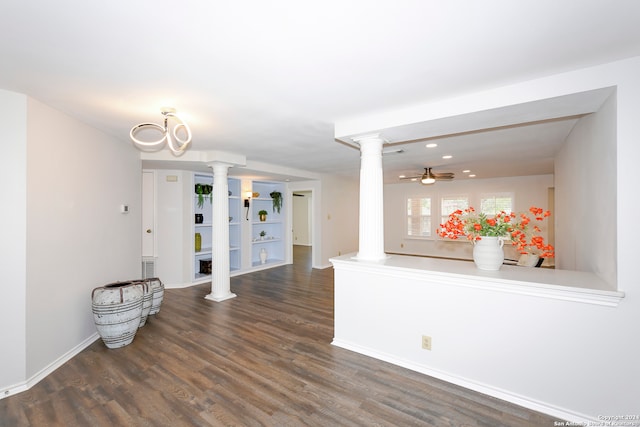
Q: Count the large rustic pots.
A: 3